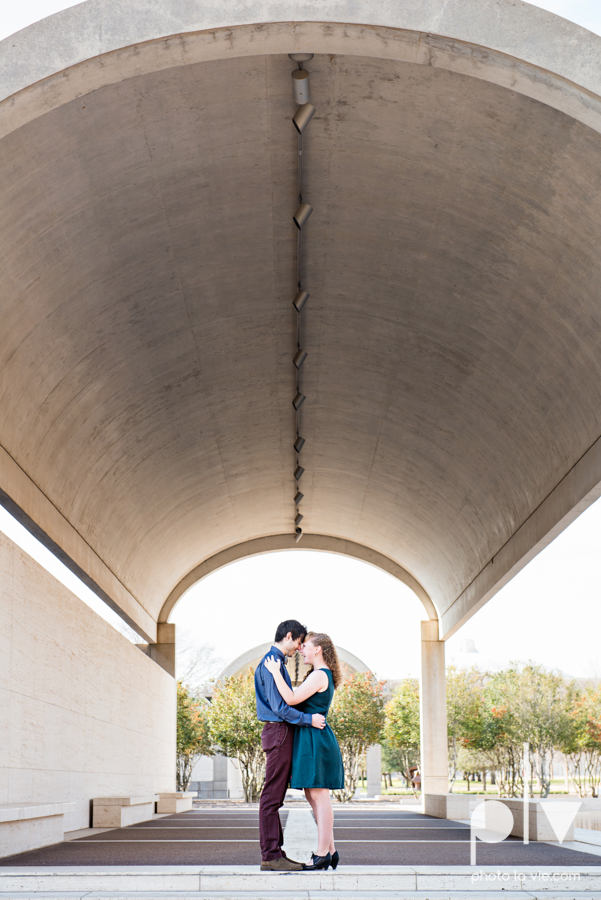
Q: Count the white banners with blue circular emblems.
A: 0